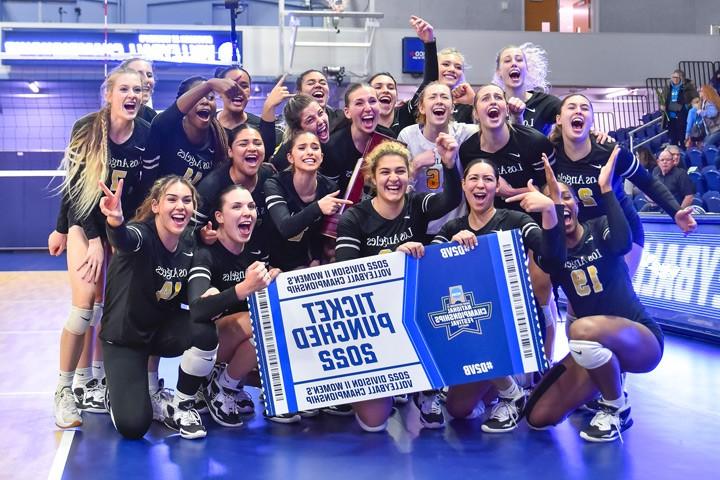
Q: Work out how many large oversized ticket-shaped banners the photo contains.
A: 1